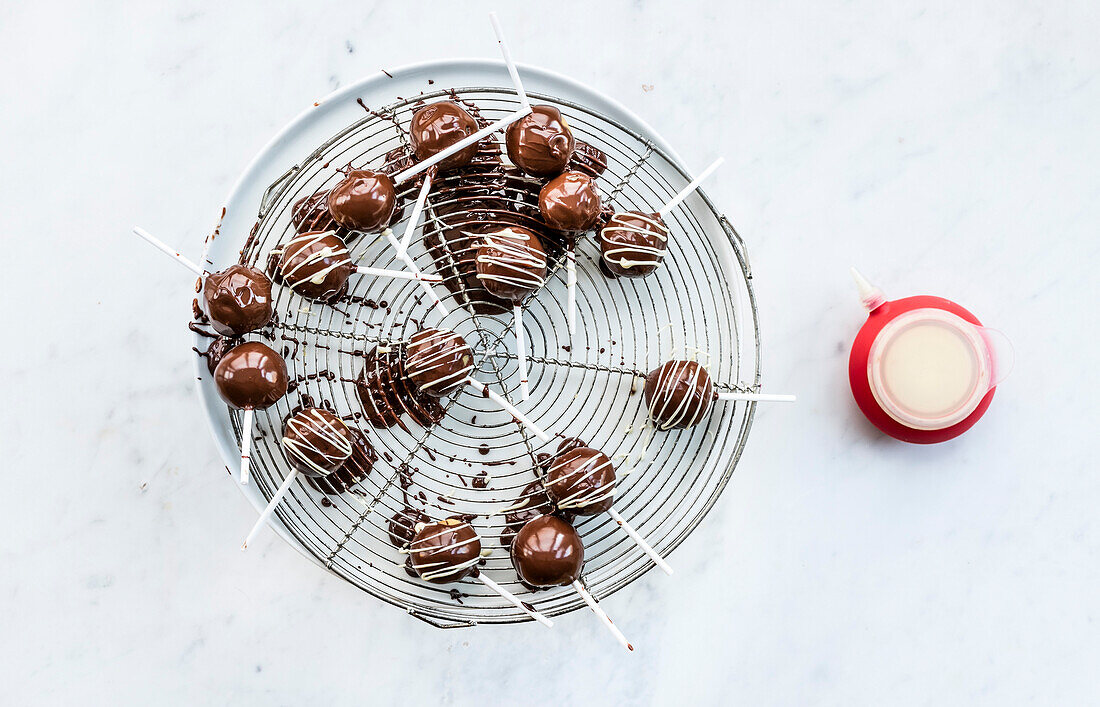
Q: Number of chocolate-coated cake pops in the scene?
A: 15